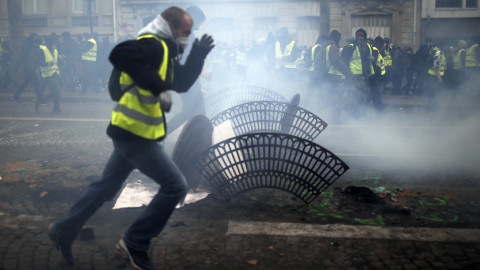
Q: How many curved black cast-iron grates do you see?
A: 3